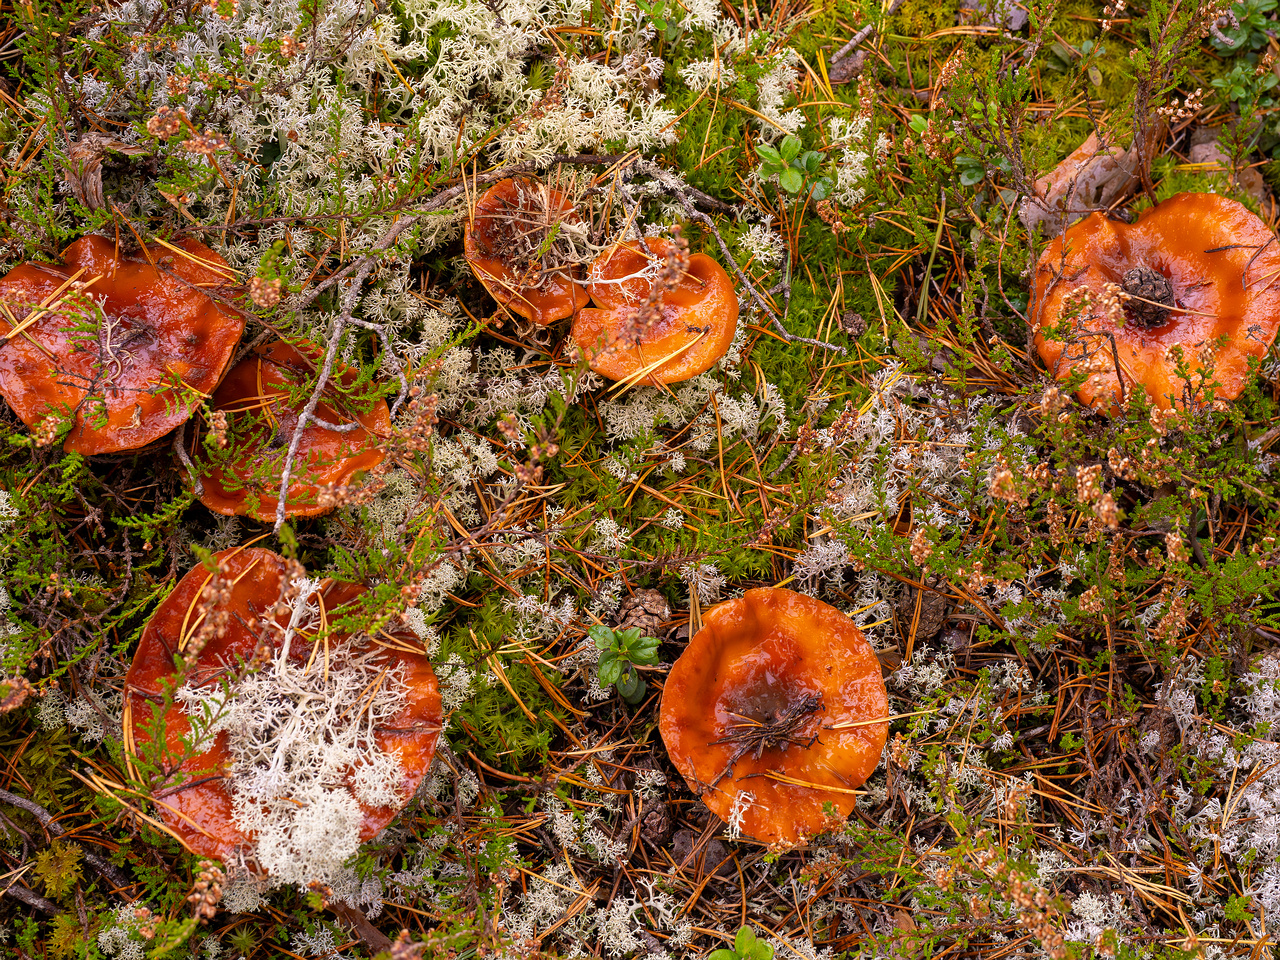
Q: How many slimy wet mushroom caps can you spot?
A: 7